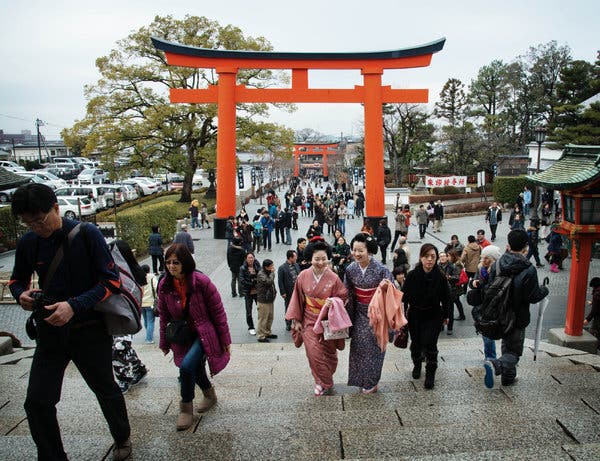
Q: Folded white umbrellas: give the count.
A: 1